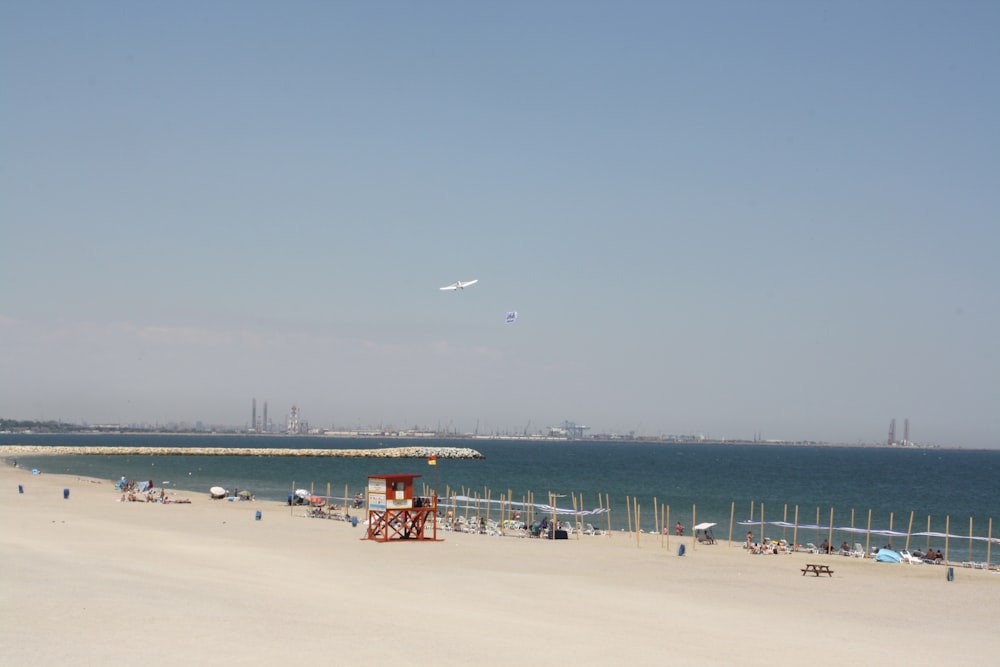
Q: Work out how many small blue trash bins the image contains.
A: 6